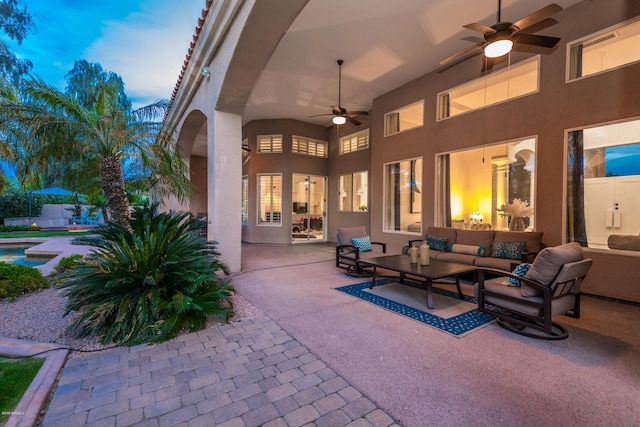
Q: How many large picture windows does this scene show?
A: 3